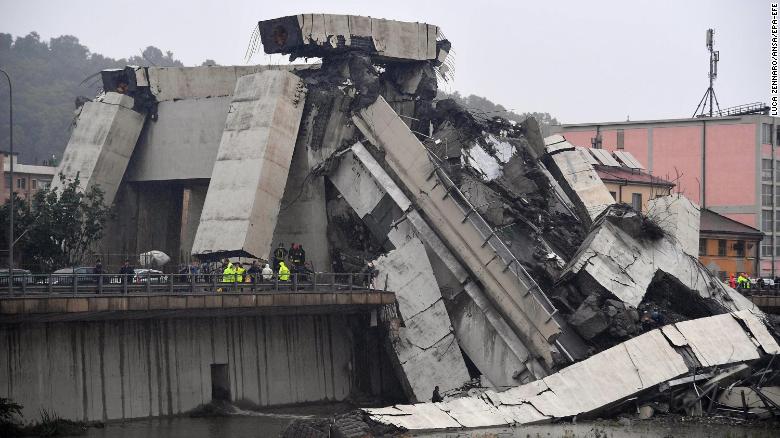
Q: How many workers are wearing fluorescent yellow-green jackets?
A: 4